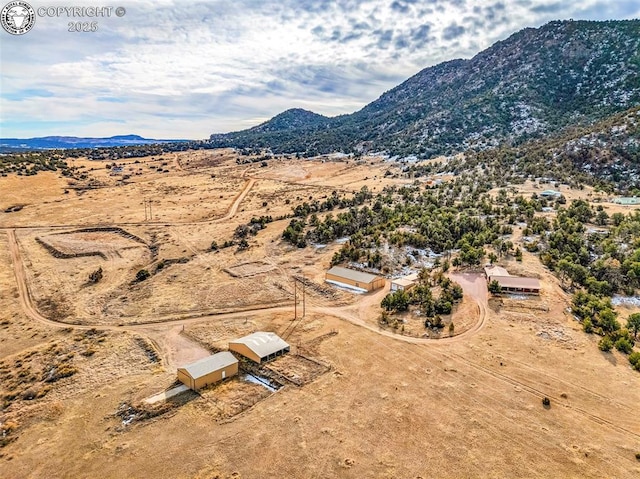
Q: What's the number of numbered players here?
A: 0